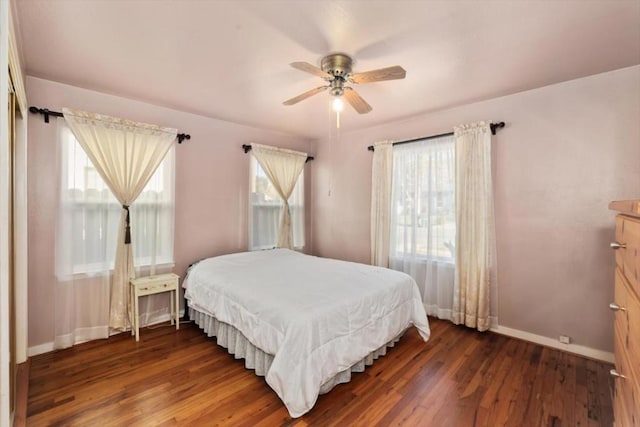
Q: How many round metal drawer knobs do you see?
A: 3